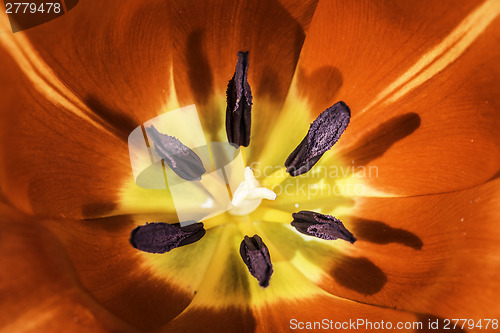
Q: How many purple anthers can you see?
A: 6